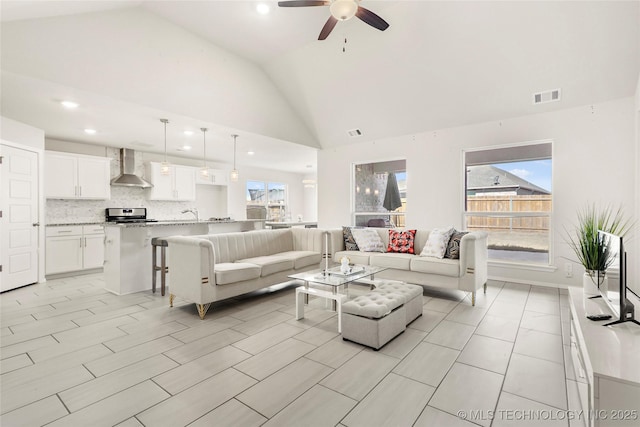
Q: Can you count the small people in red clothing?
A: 0